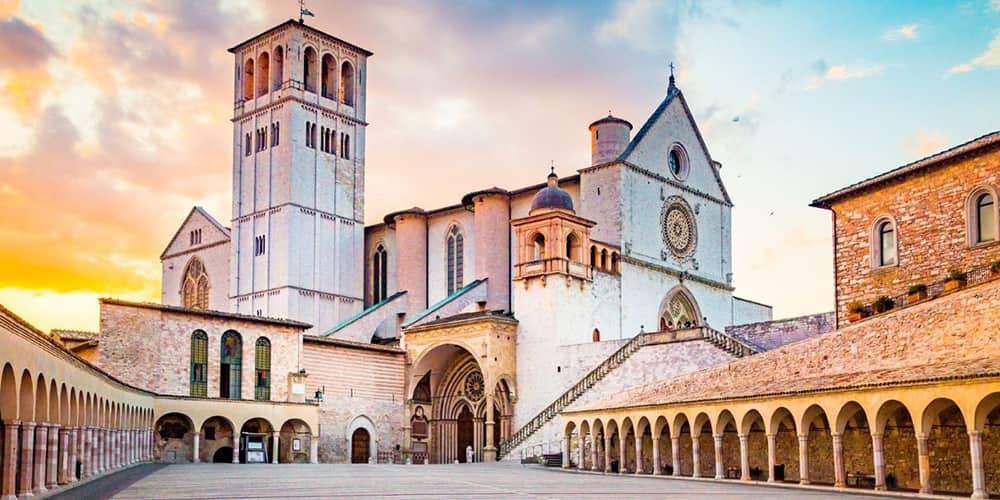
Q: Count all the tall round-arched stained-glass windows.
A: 3